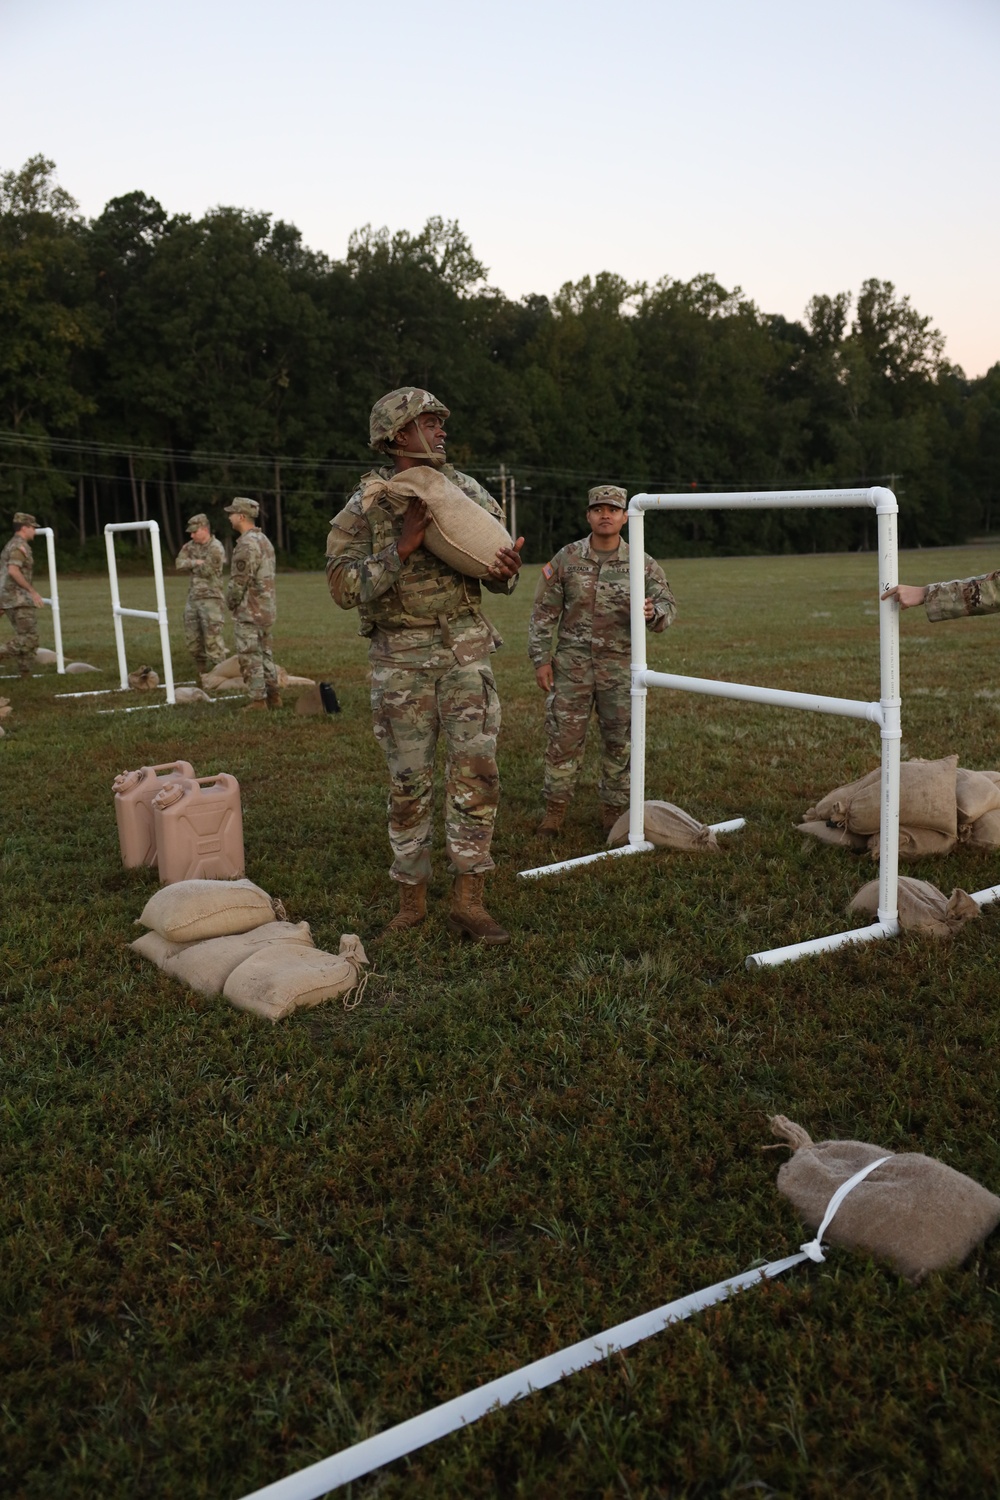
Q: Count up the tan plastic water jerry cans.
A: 2